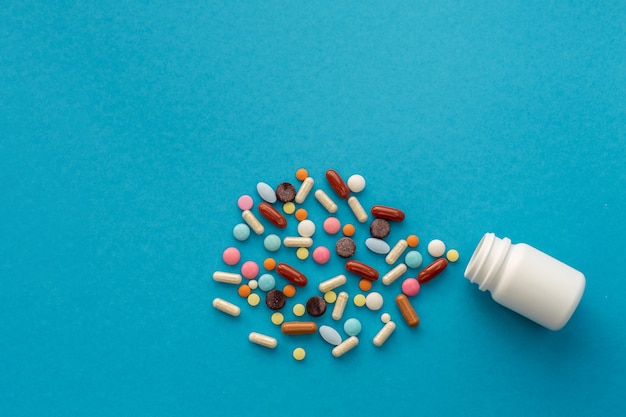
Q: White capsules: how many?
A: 14